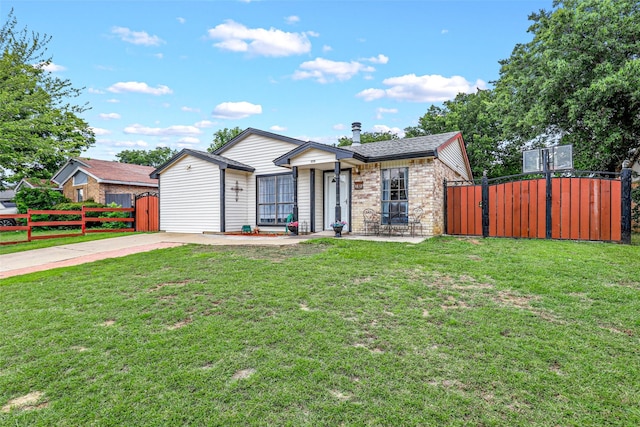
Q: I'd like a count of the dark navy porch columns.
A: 2